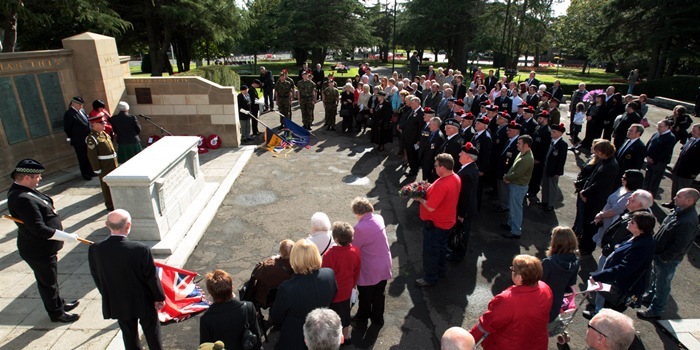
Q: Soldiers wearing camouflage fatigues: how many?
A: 6